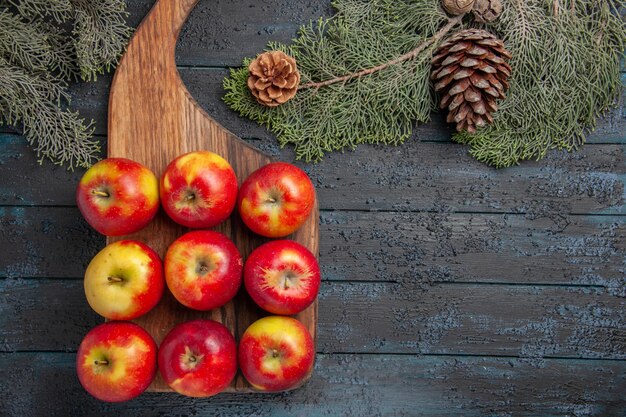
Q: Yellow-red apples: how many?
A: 9